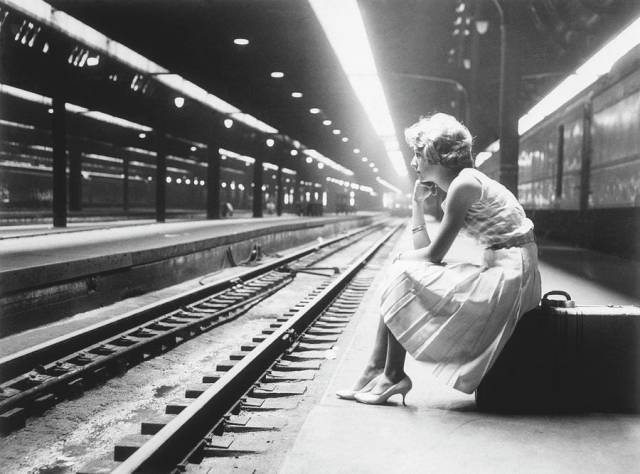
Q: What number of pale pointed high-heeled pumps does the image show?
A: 2